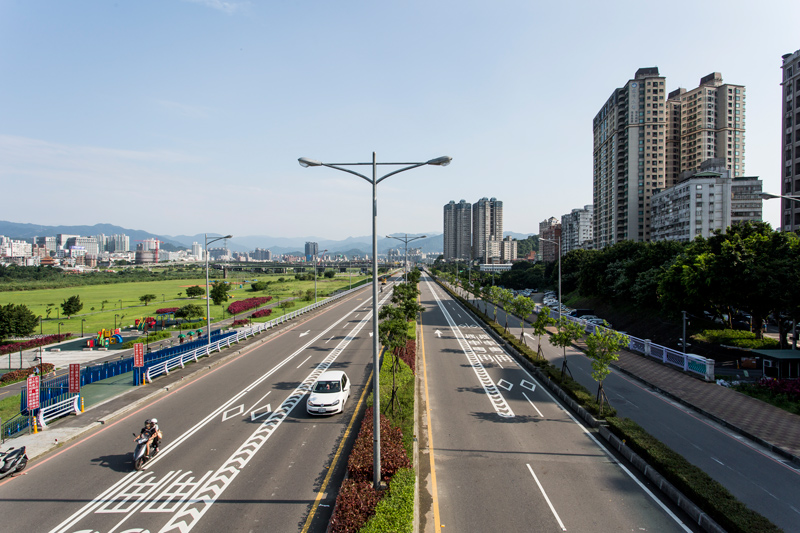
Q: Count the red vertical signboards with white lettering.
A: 3